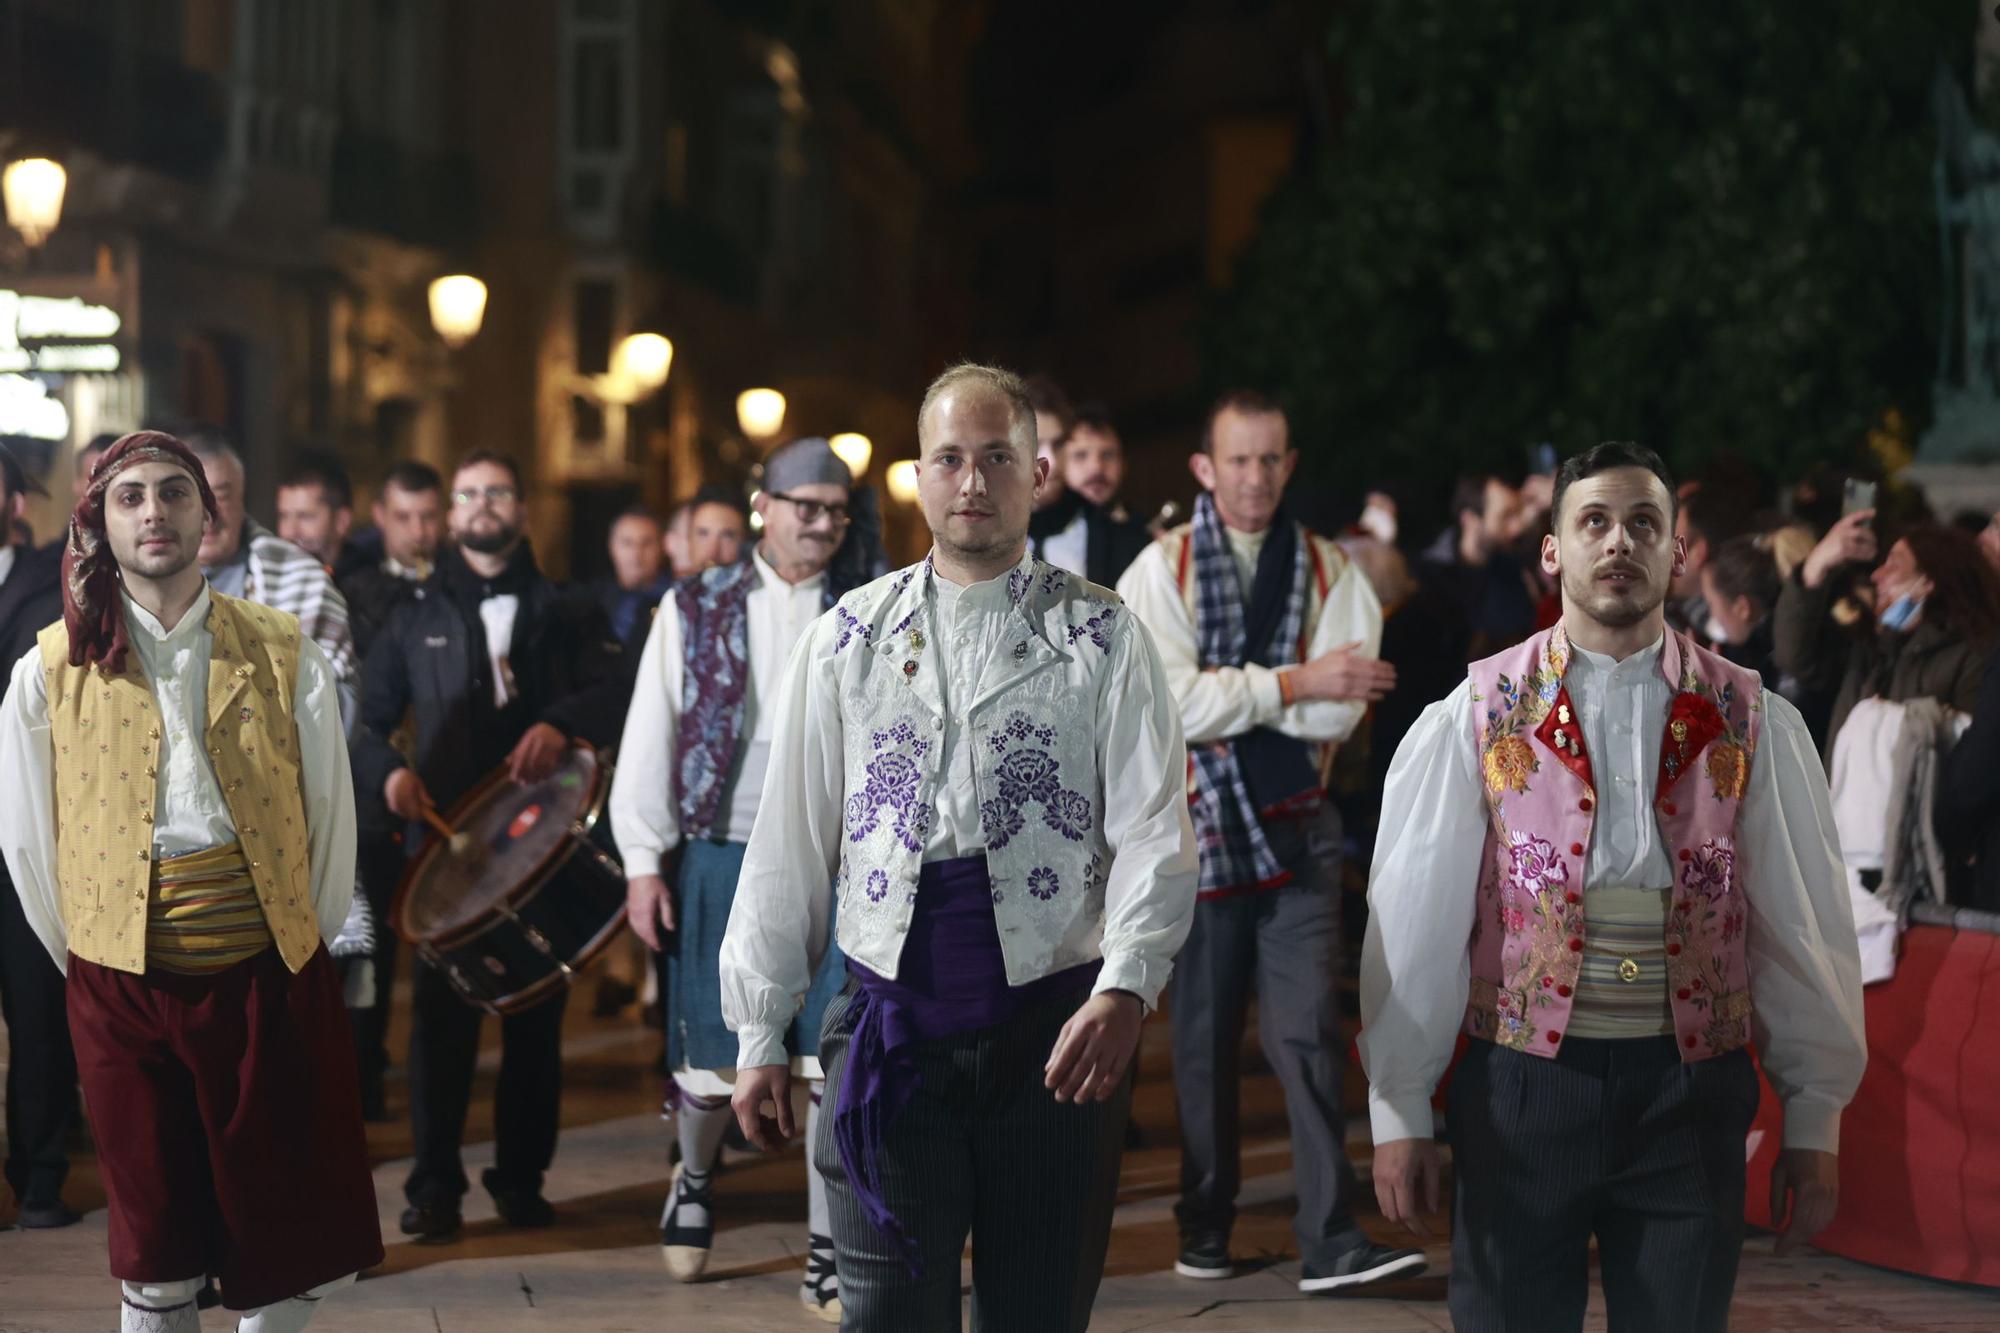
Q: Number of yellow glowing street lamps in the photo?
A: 6